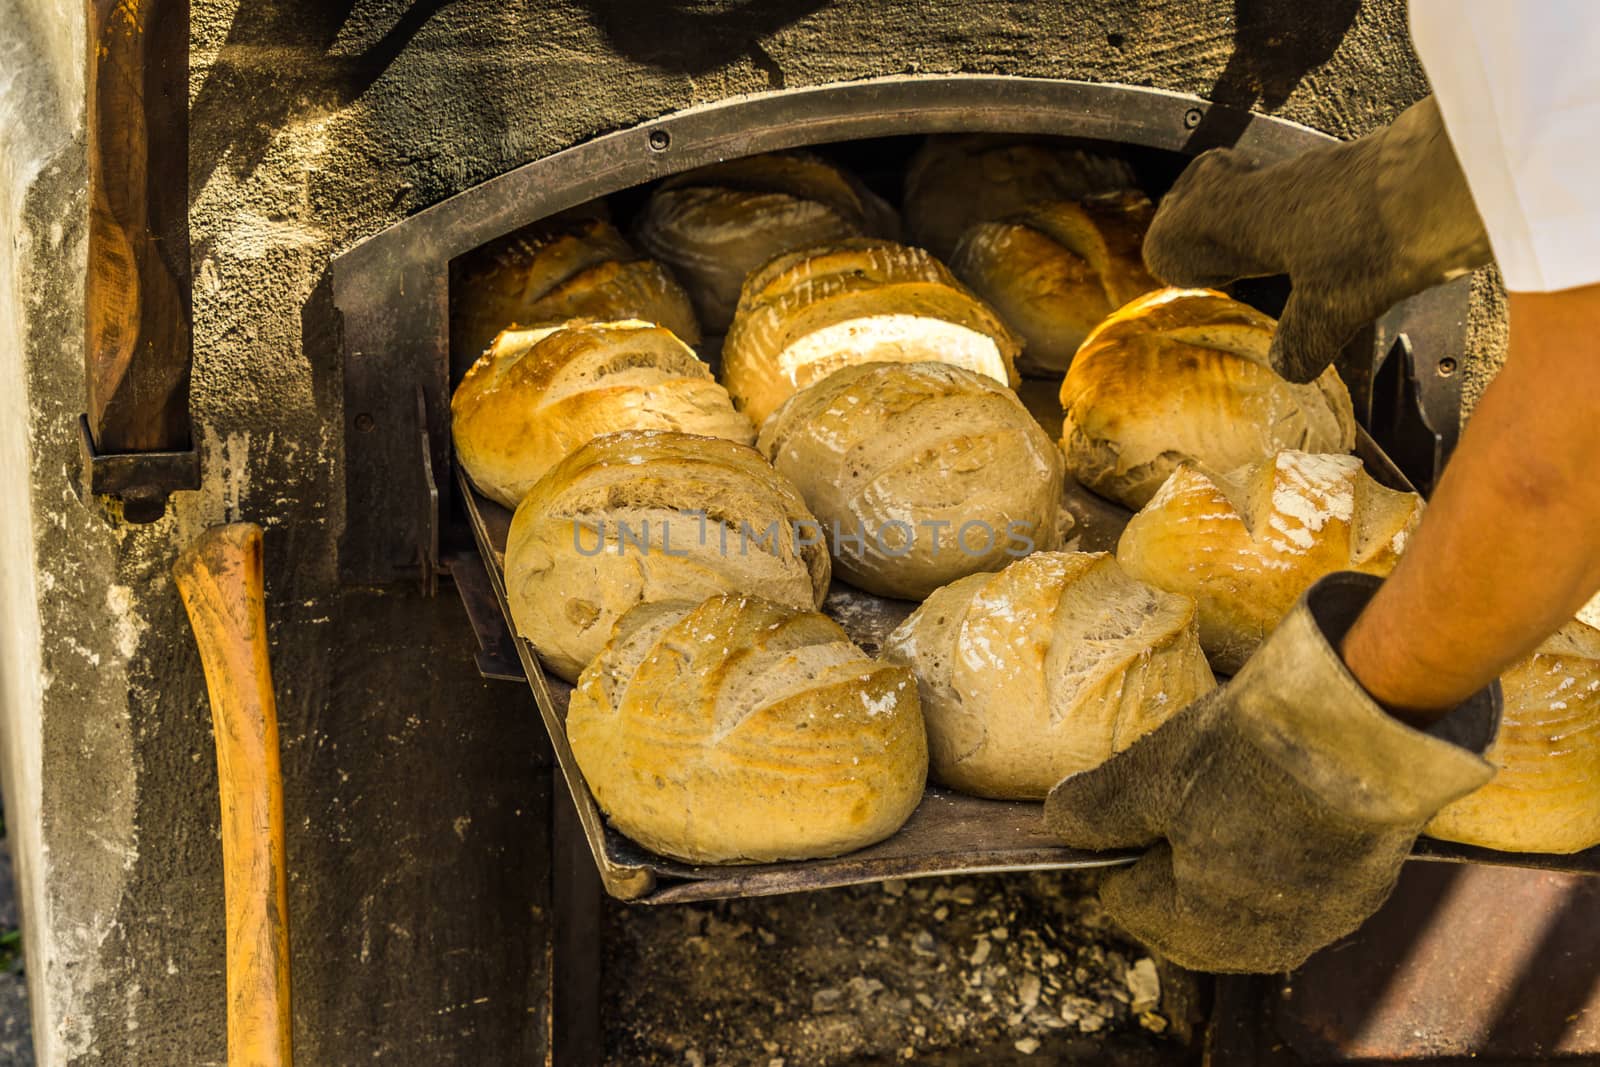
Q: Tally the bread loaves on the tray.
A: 13